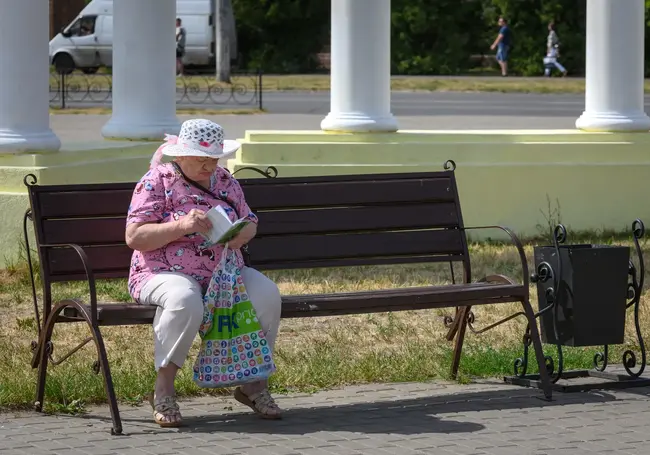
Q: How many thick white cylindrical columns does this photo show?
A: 4